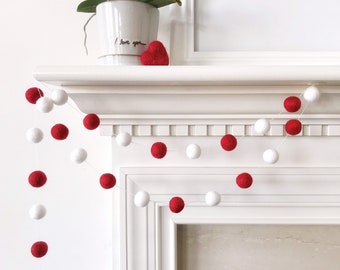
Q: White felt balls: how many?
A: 12